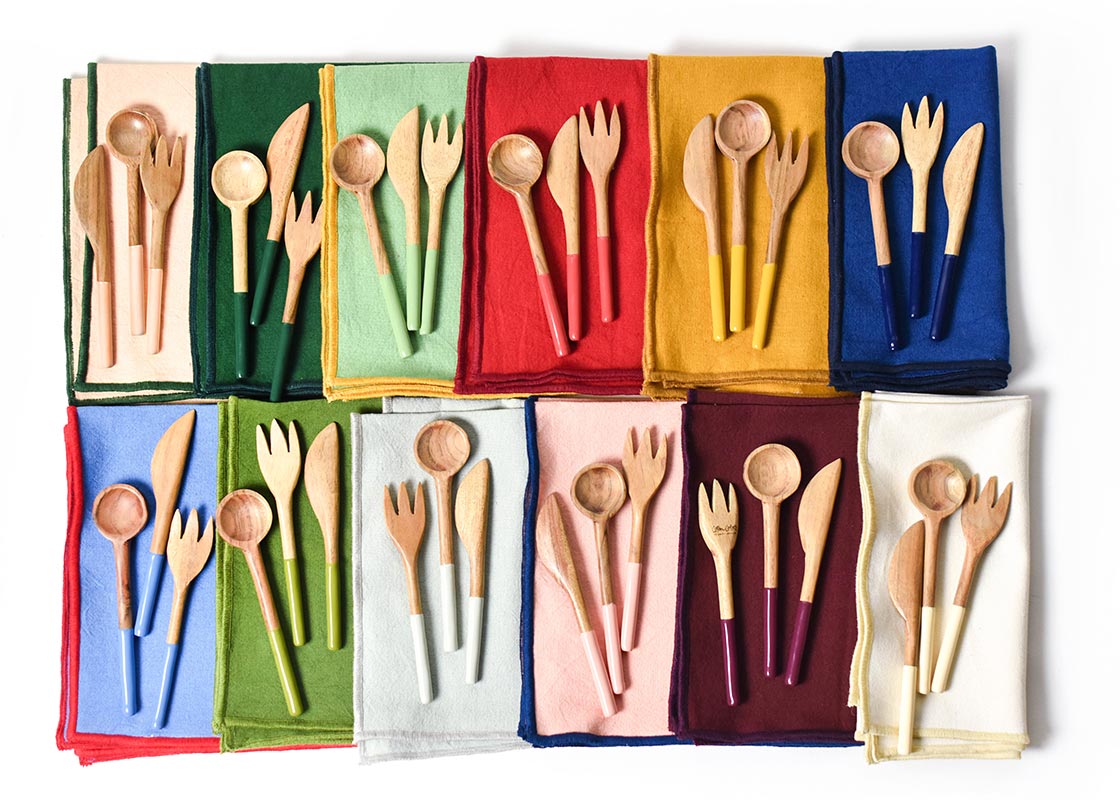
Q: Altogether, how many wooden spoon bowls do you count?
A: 12